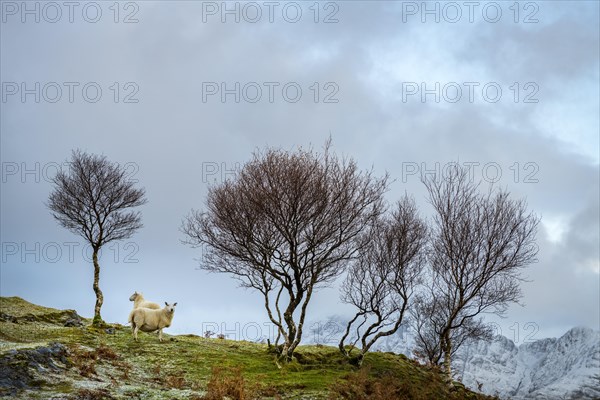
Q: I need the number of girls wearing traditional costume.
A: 0